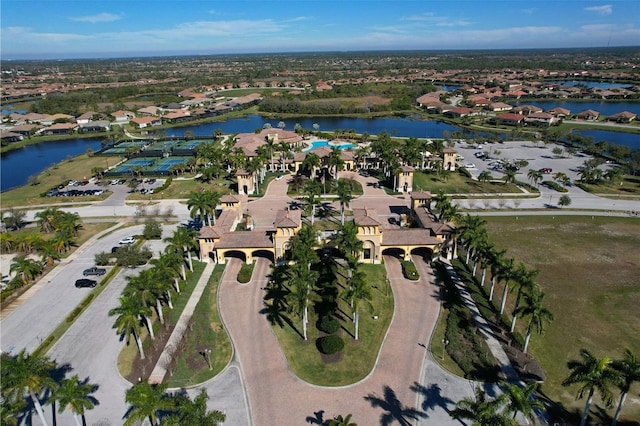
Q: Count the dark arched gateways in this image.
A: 4